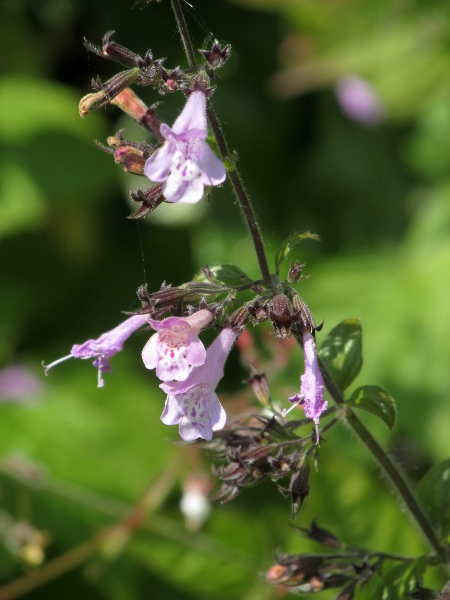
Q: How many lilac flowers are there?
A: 5